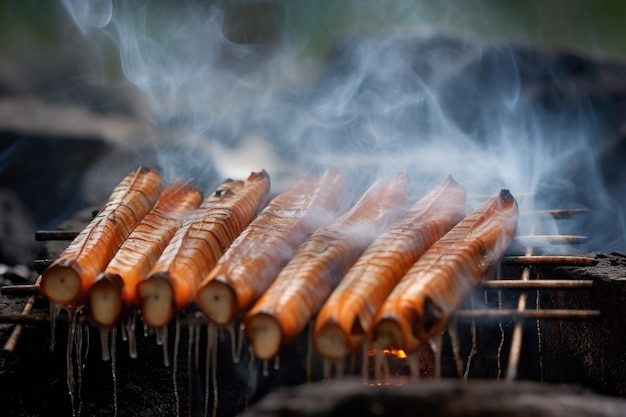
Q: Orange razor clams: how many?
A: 7